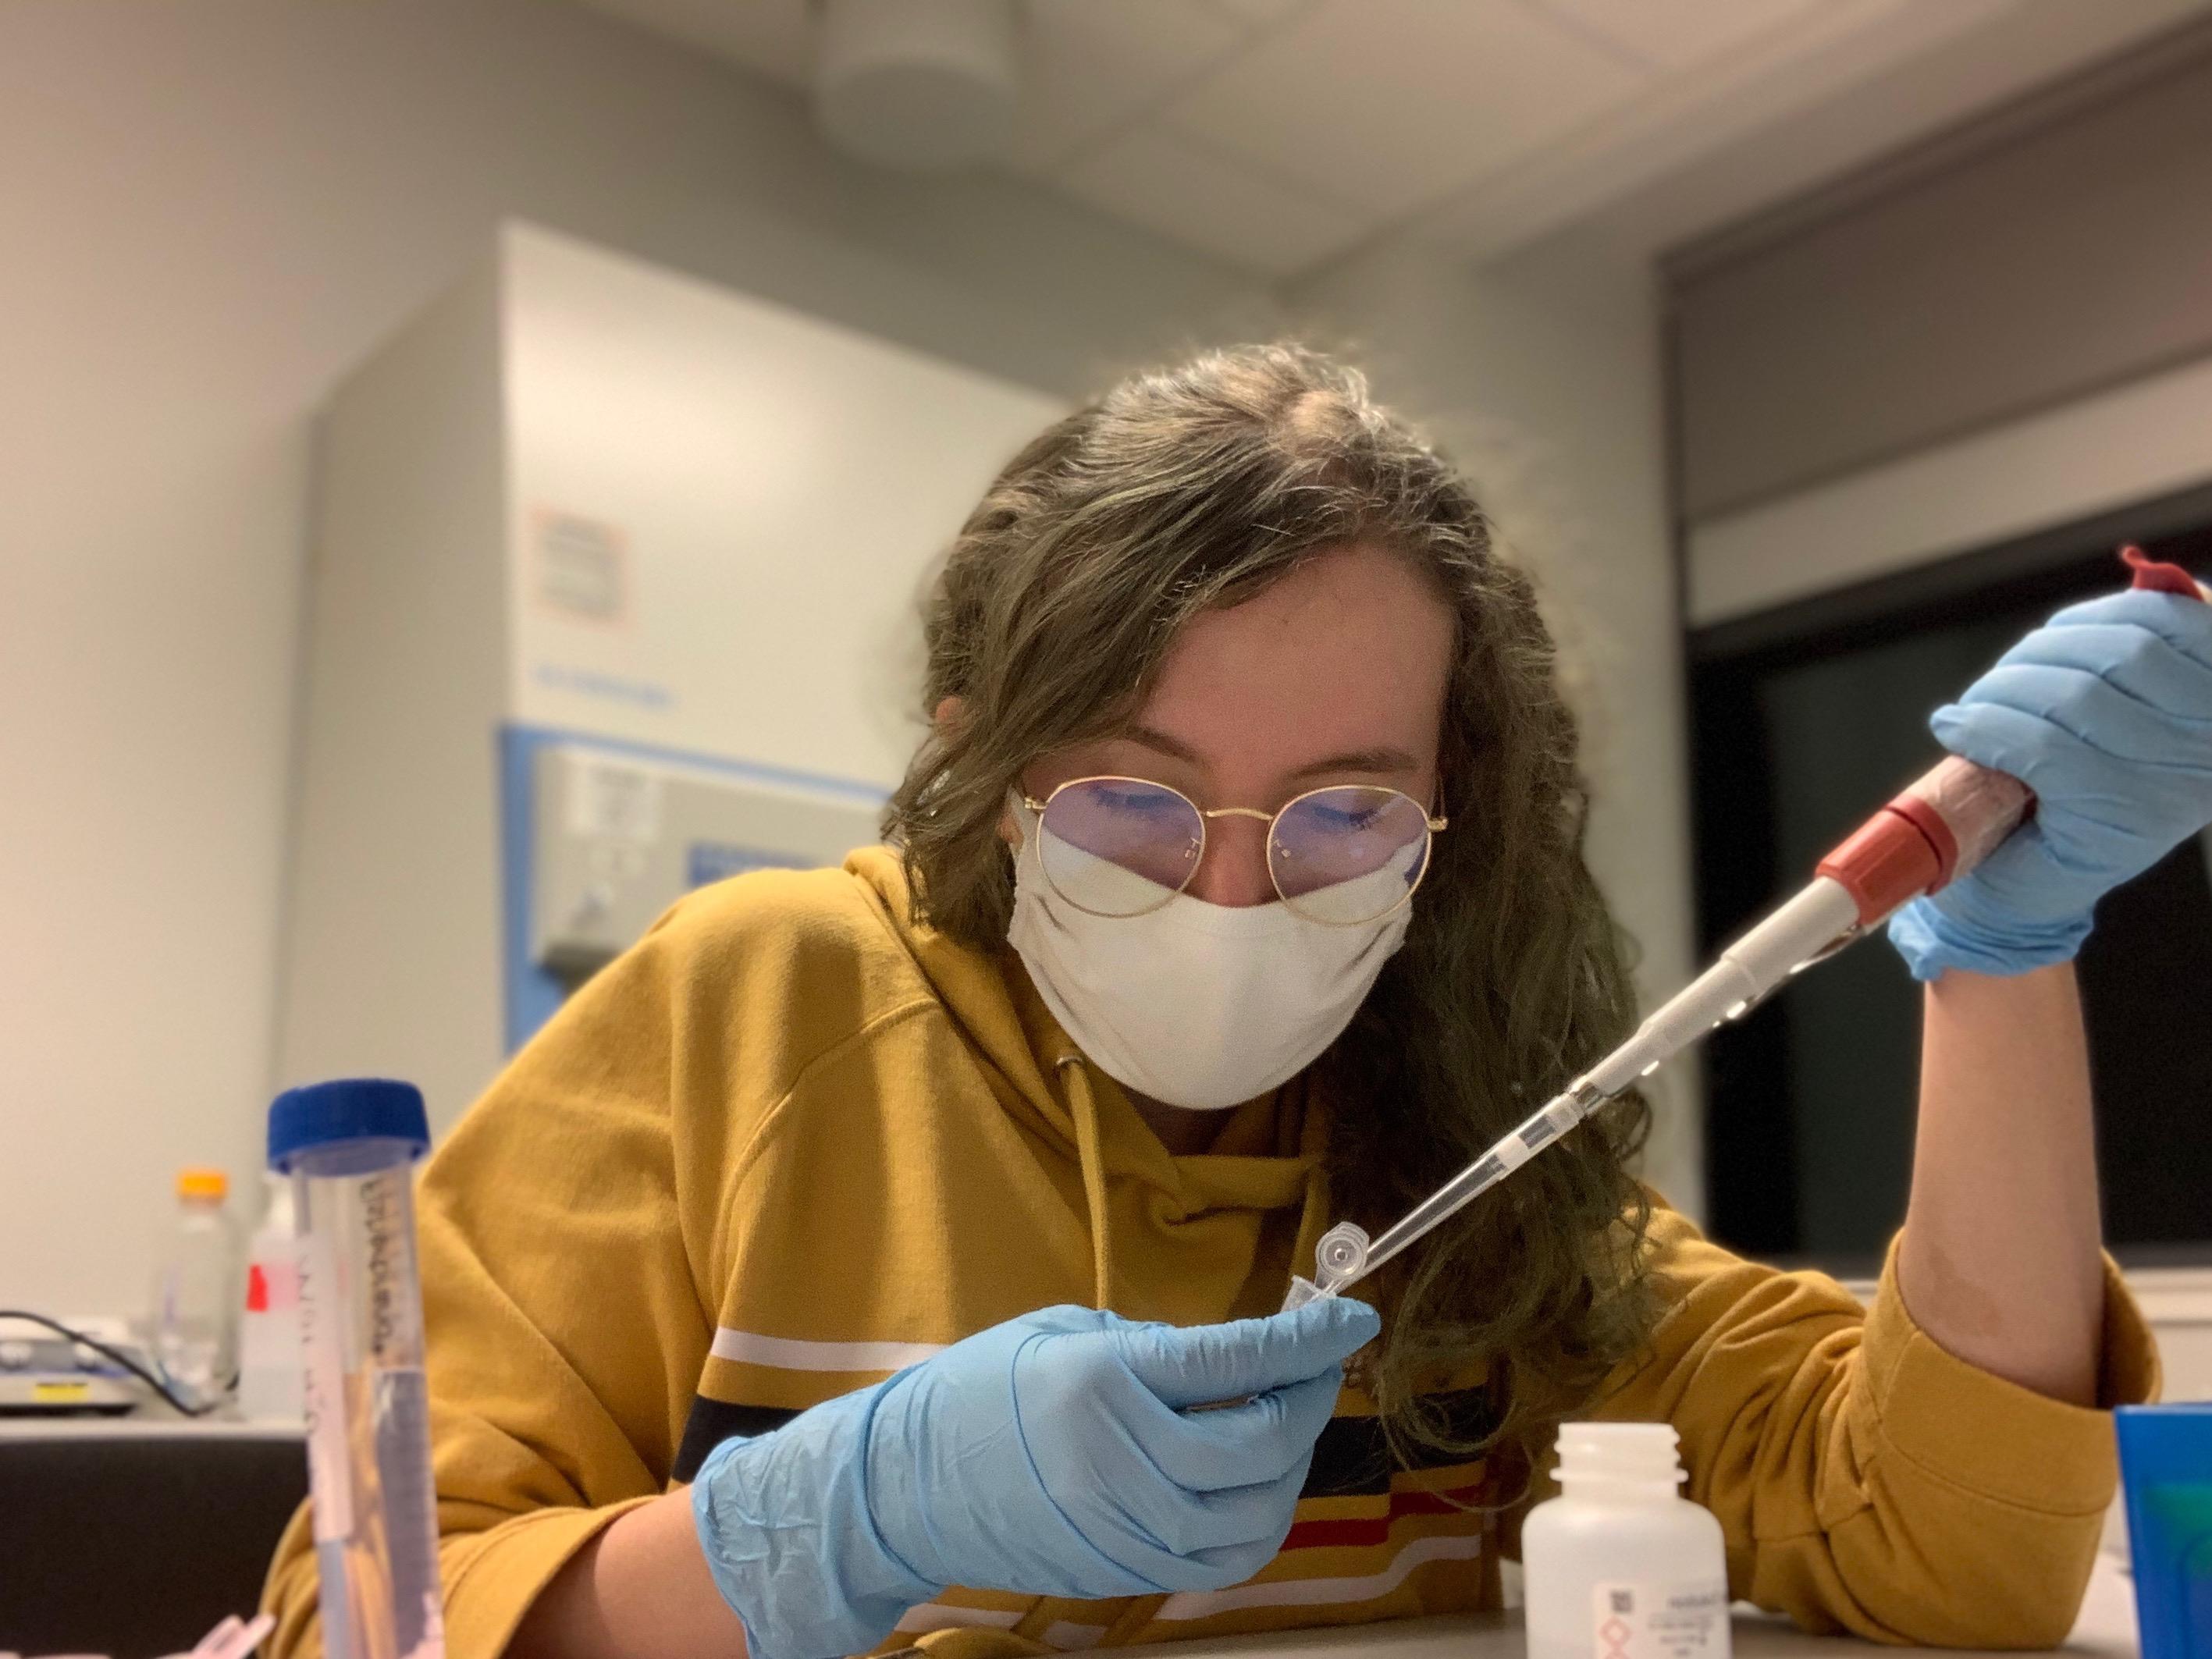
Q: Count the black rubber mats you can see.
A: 0